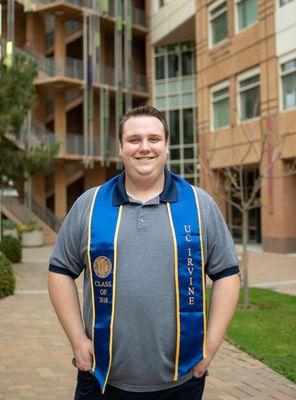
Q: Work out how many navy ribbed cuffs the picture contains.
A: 2